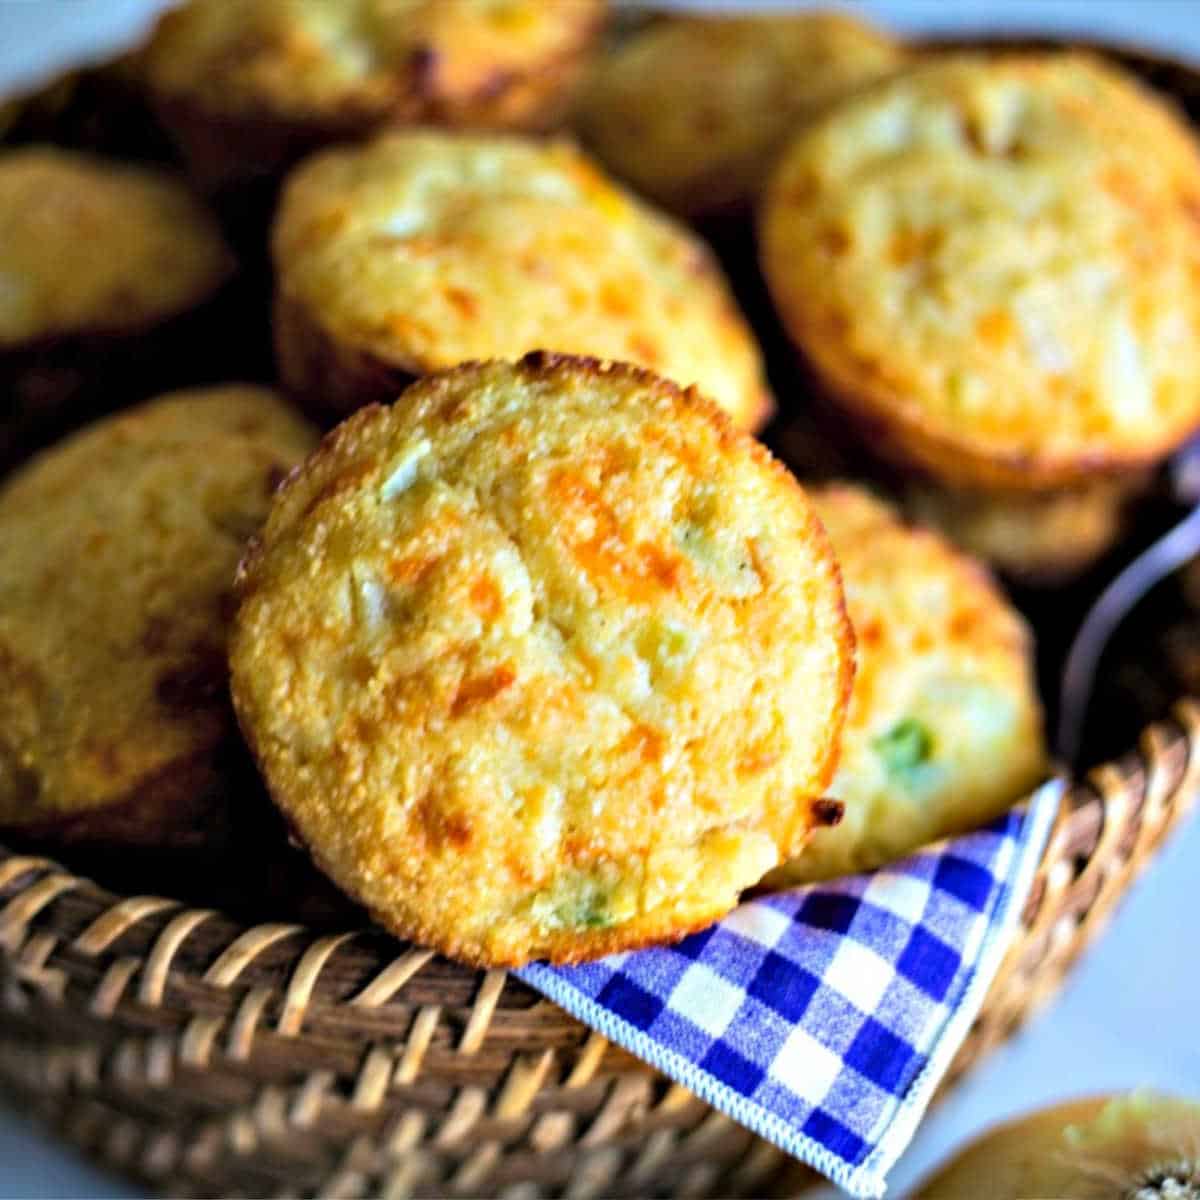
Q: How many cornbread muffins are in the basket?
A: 9